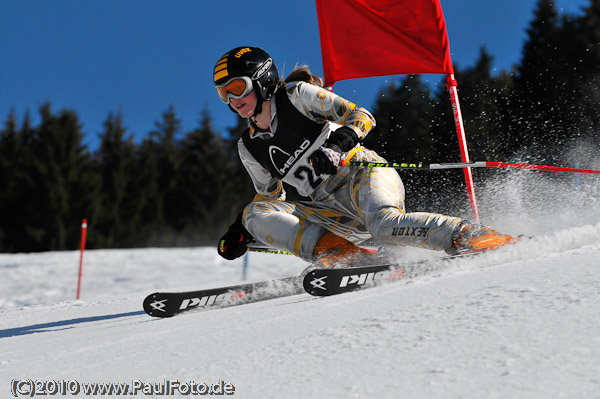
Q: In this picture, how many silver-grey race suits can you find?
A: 1